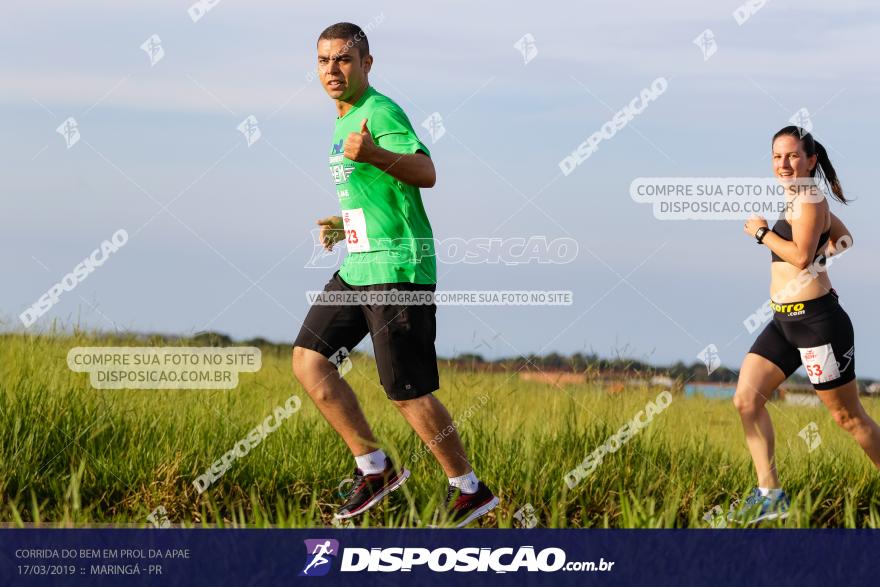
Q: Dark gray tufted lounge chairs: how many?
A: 0